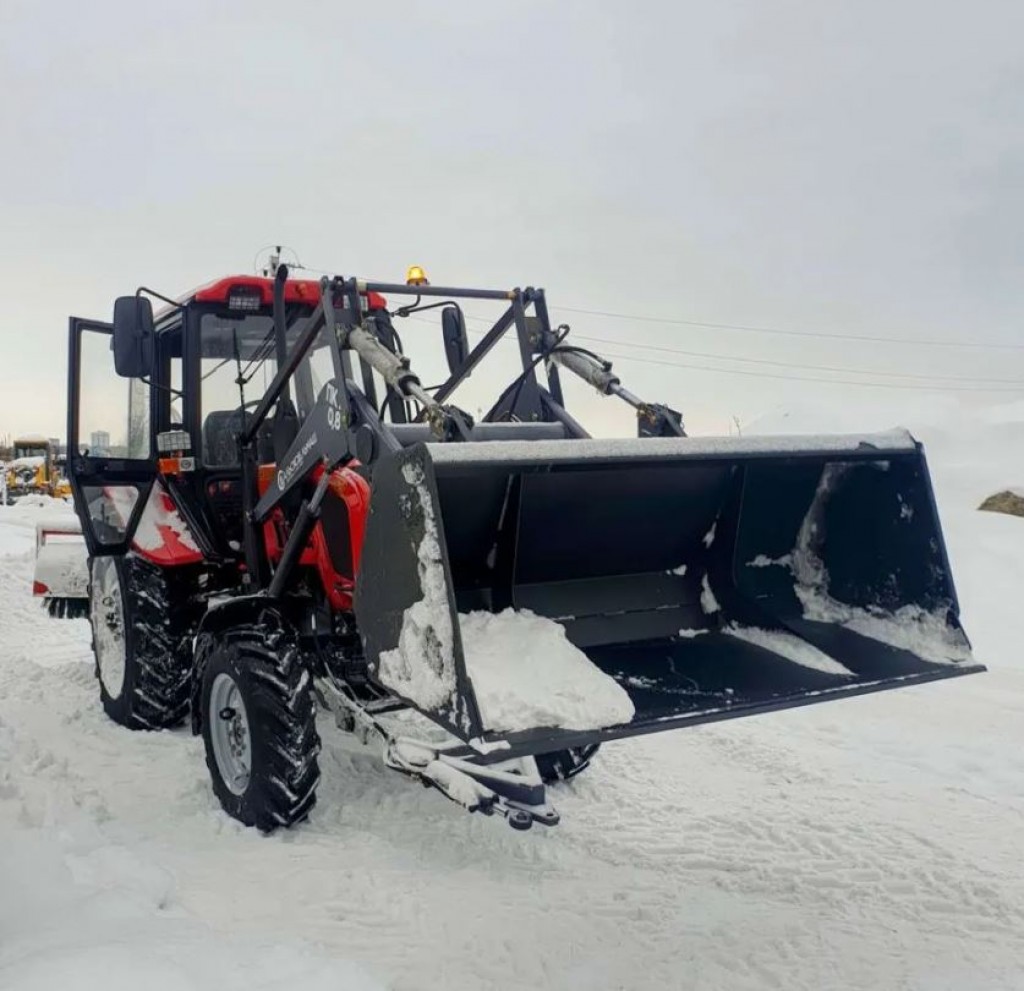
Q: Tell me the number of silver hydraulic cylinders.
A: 2